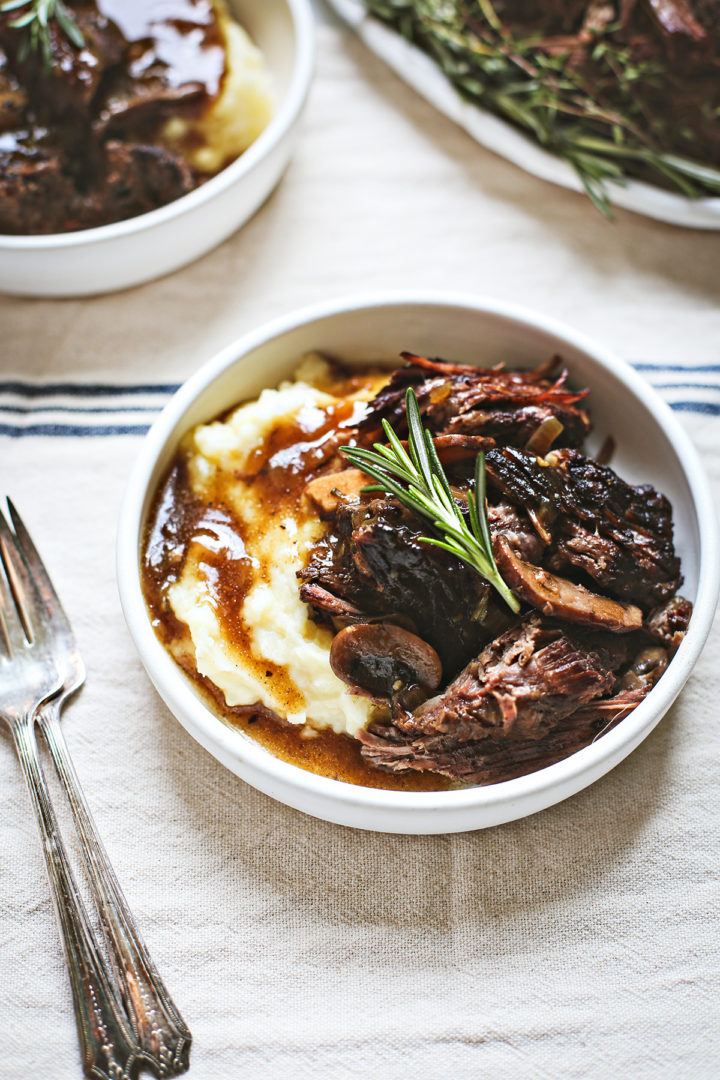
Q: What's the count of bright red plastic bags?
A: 0